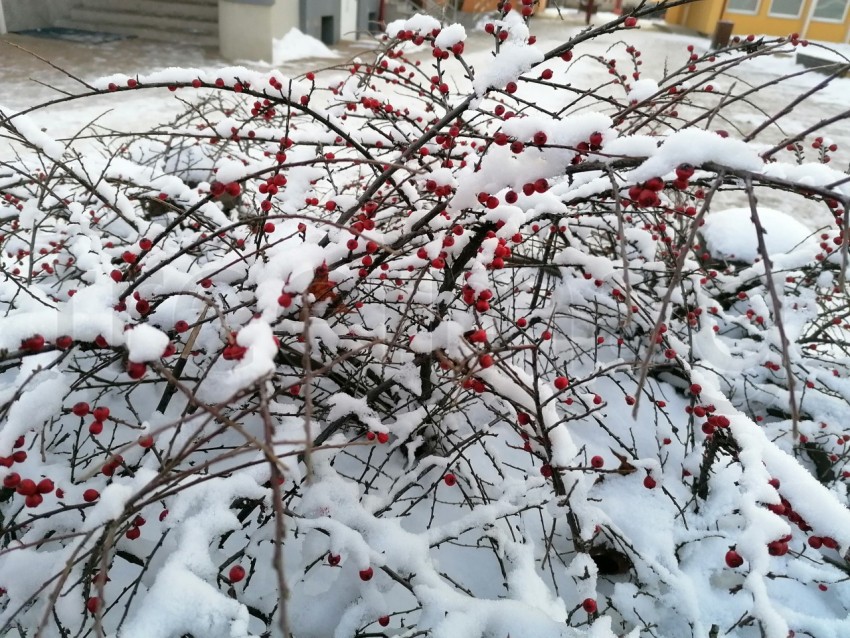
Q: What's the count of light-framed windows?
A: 3